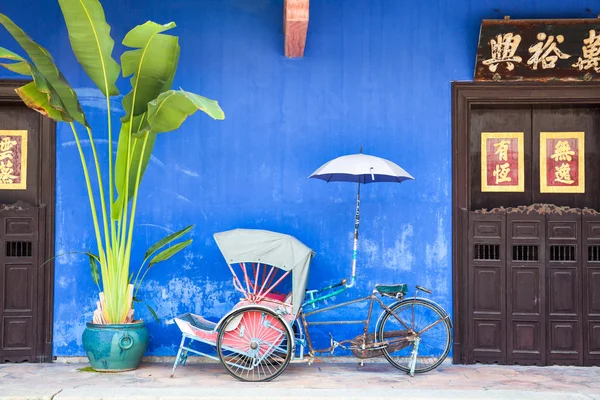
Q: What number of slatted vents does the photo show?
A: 5